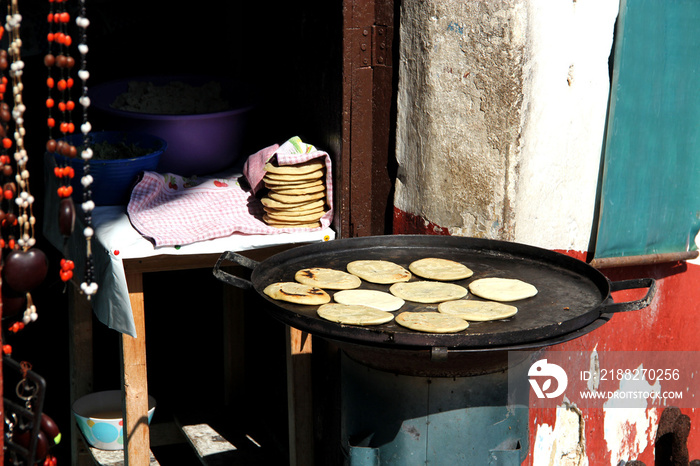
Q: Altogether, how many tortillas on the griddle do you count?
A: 10